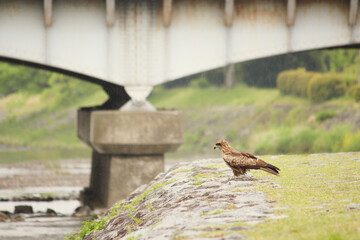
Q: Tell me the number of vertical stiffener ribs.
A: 6